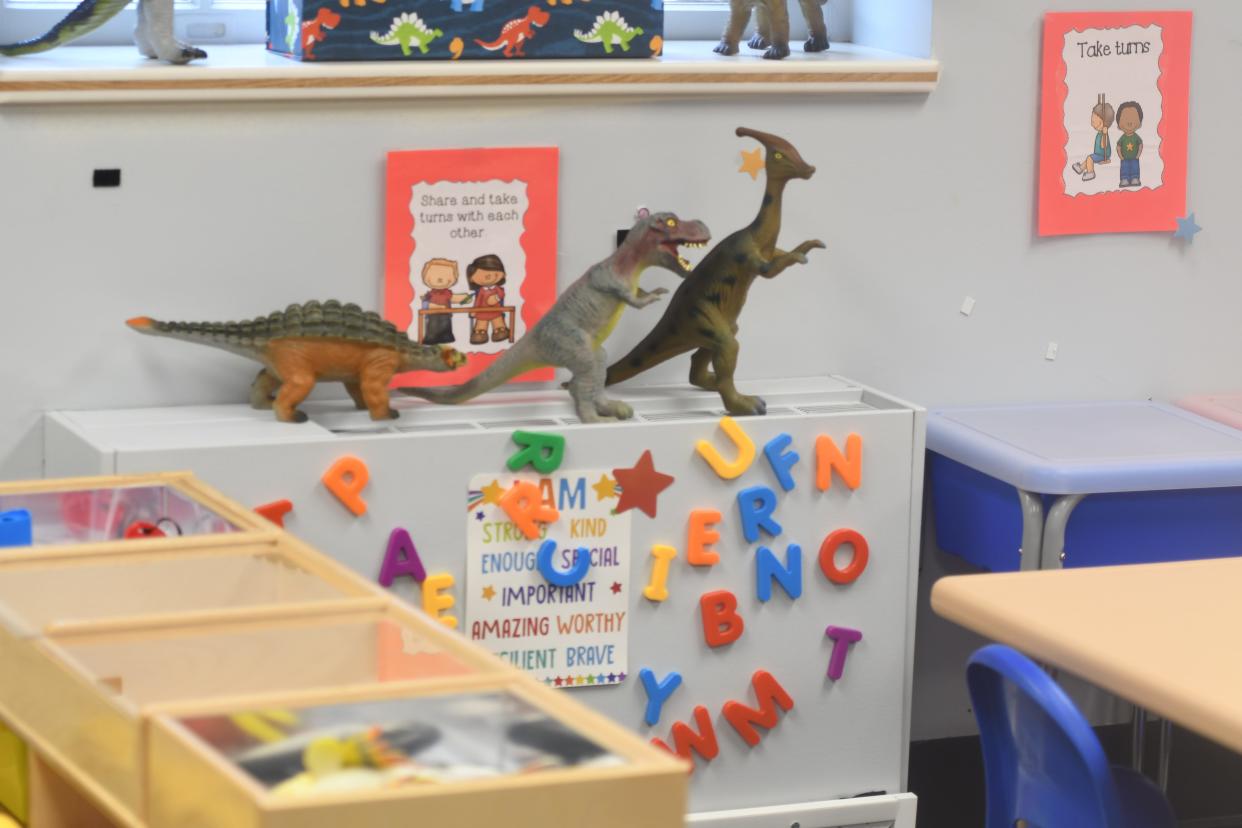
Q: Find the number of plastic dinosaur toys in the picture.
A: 5